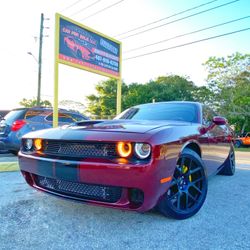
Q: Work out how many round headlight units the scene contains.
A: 4